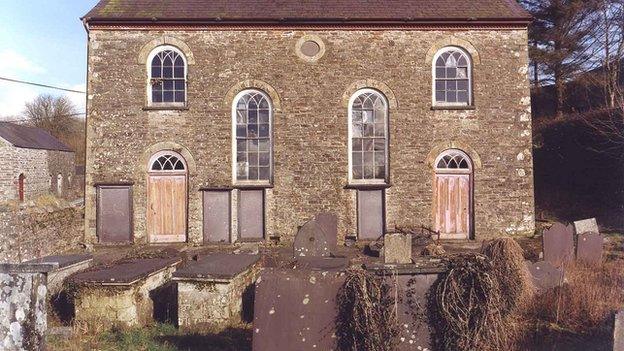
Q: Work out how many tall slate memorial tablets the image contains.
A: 4